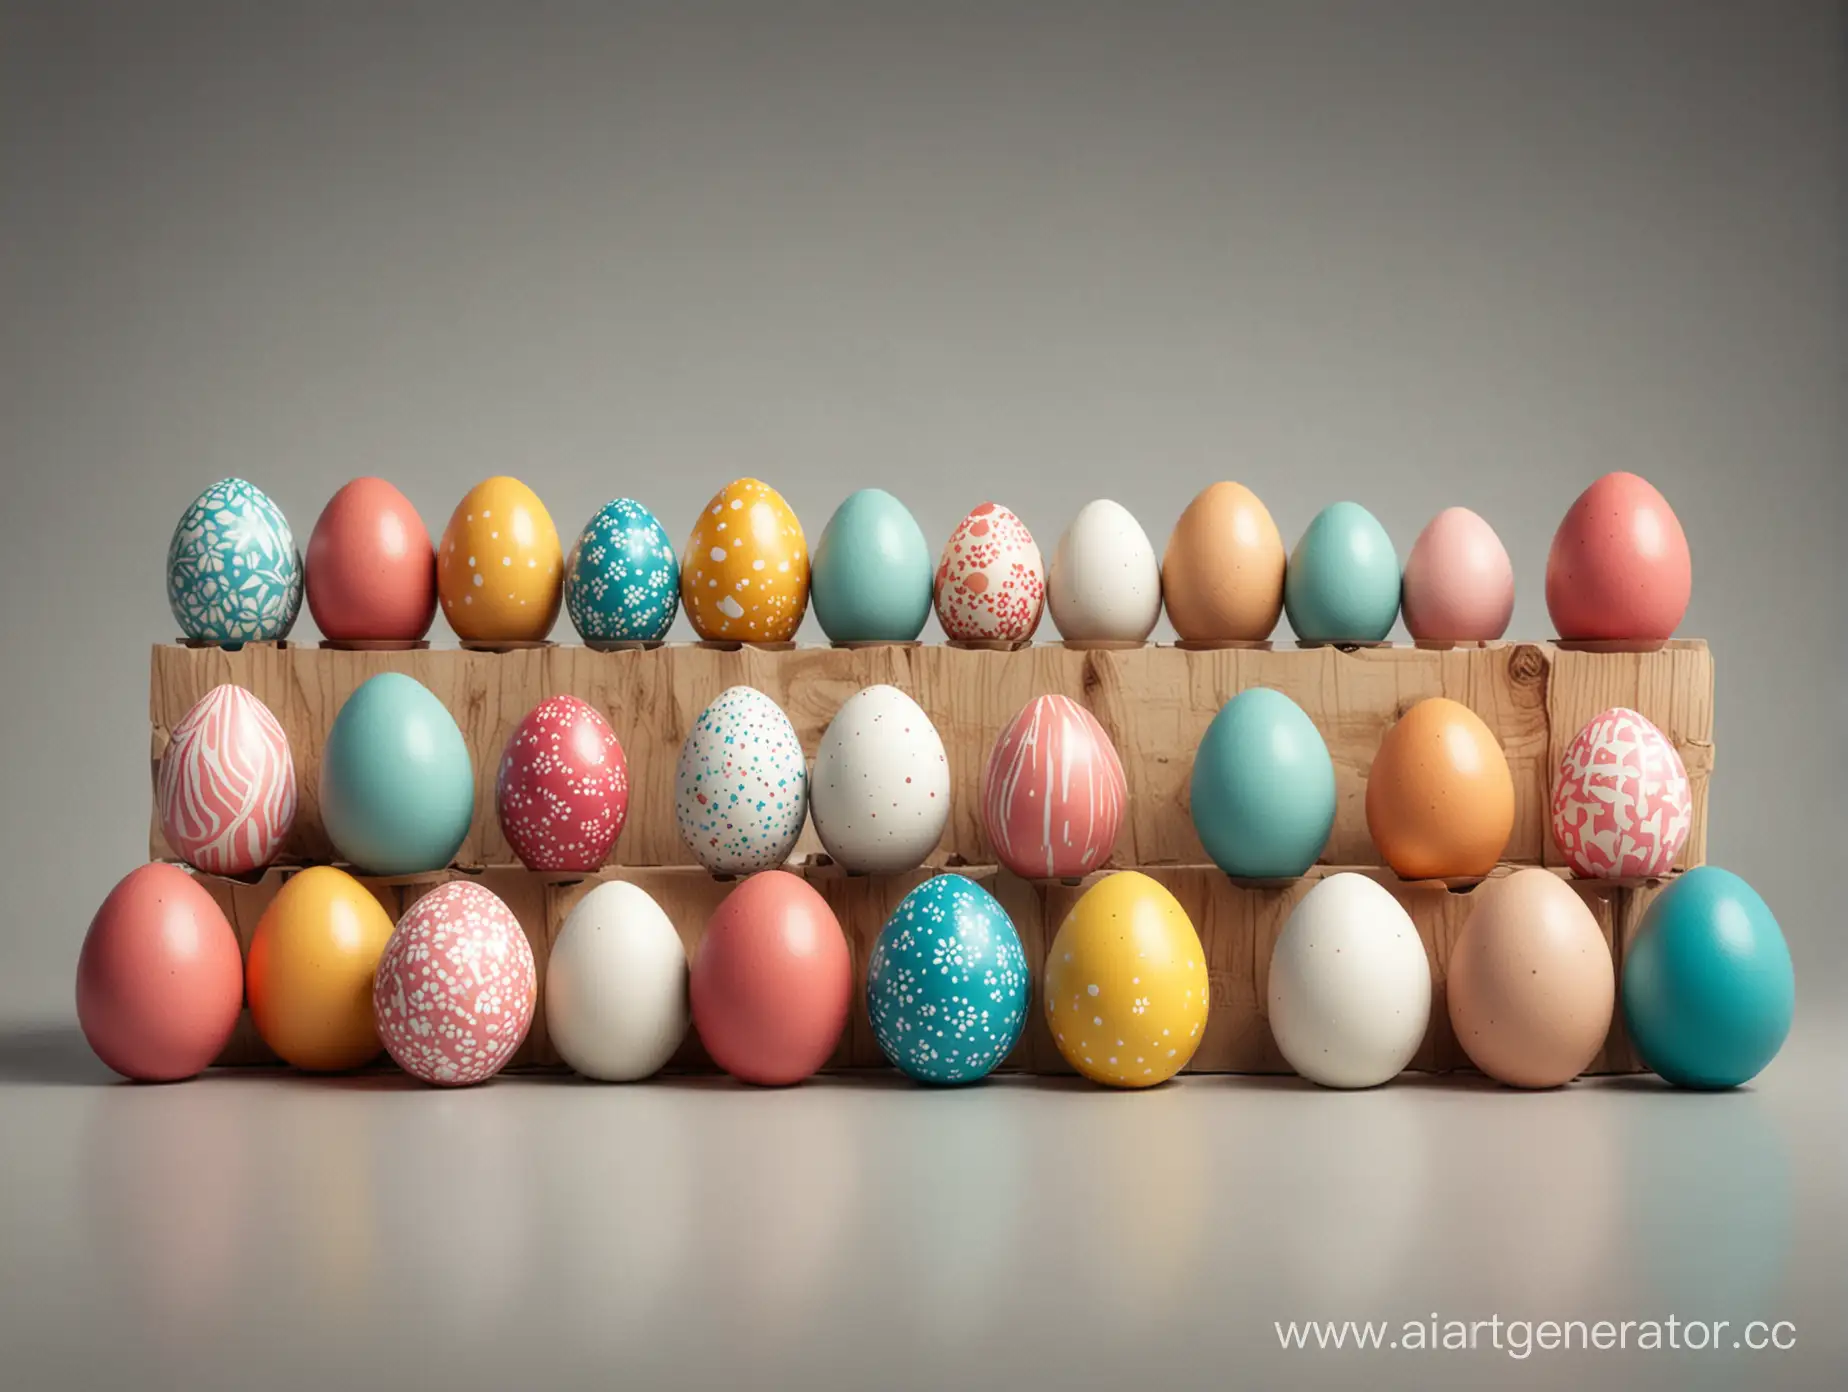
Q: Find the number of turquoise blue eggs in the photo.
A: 8